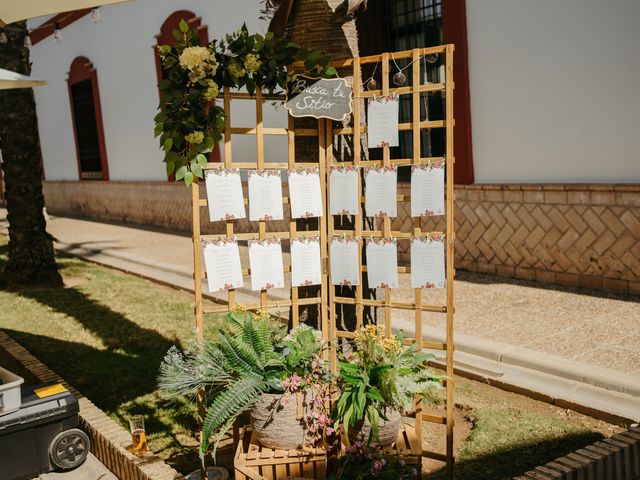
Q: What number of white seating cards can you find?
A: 13